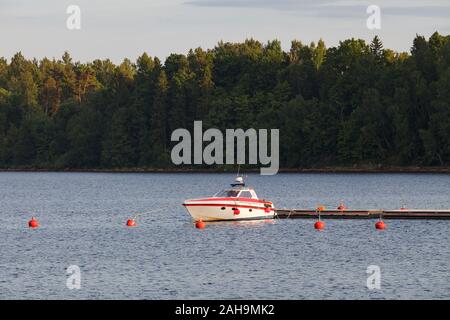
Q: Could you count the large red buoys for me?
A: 5